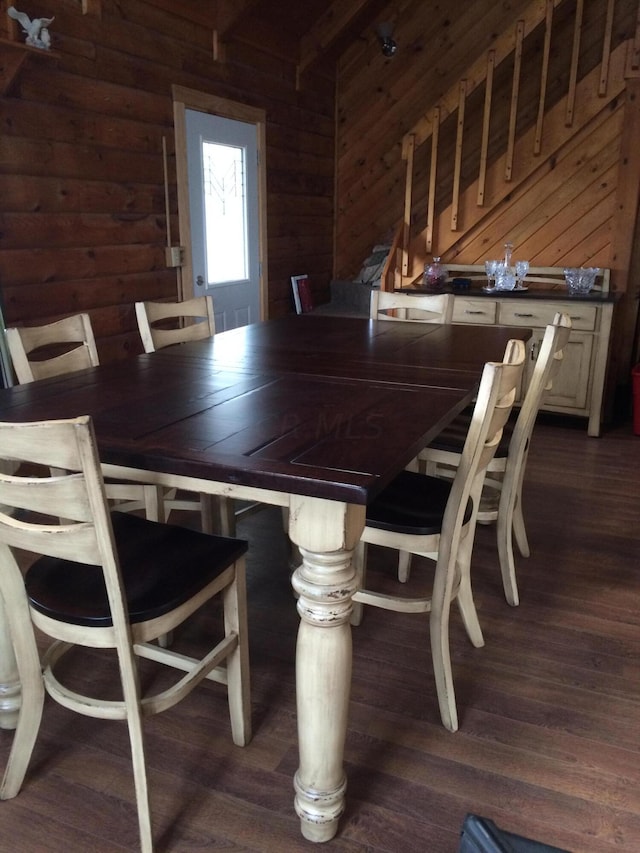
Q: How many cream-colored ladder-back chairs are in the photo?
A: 6